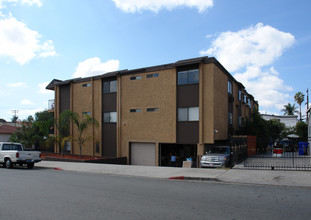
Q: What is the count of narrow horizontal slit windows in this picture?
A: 6